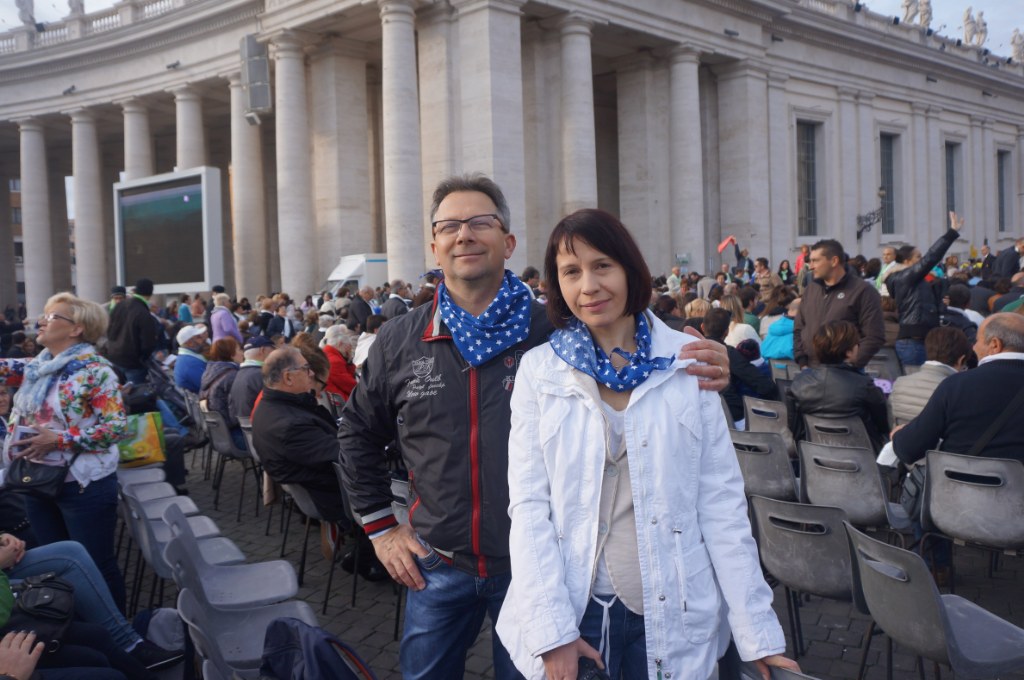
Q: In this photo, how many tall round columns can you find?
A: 9